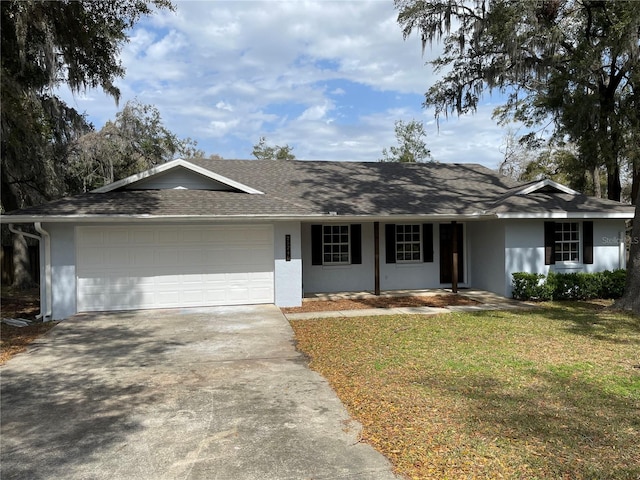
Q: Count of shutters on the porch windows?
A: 4